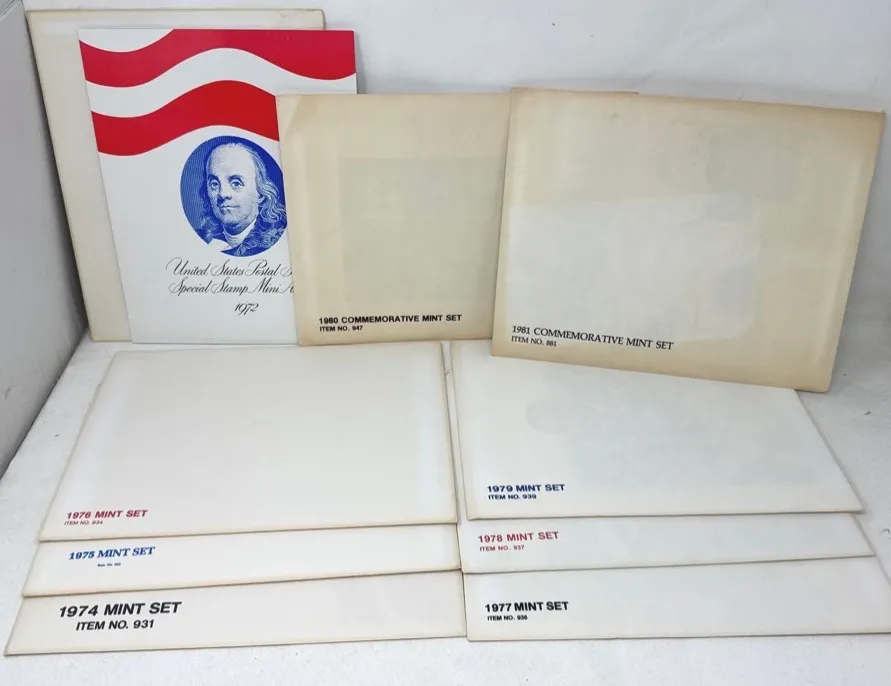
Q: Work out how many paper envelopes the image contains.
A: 9